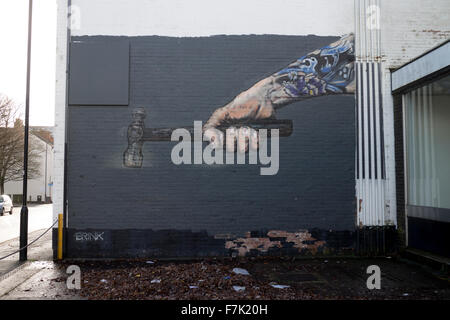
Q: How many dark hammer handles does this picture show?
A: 1